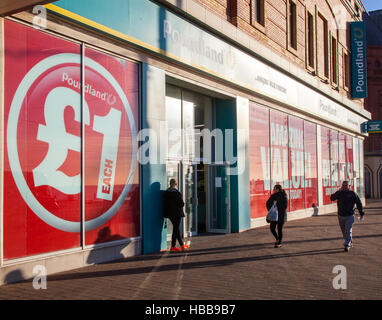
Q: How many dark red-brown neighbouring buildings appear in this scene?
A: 1